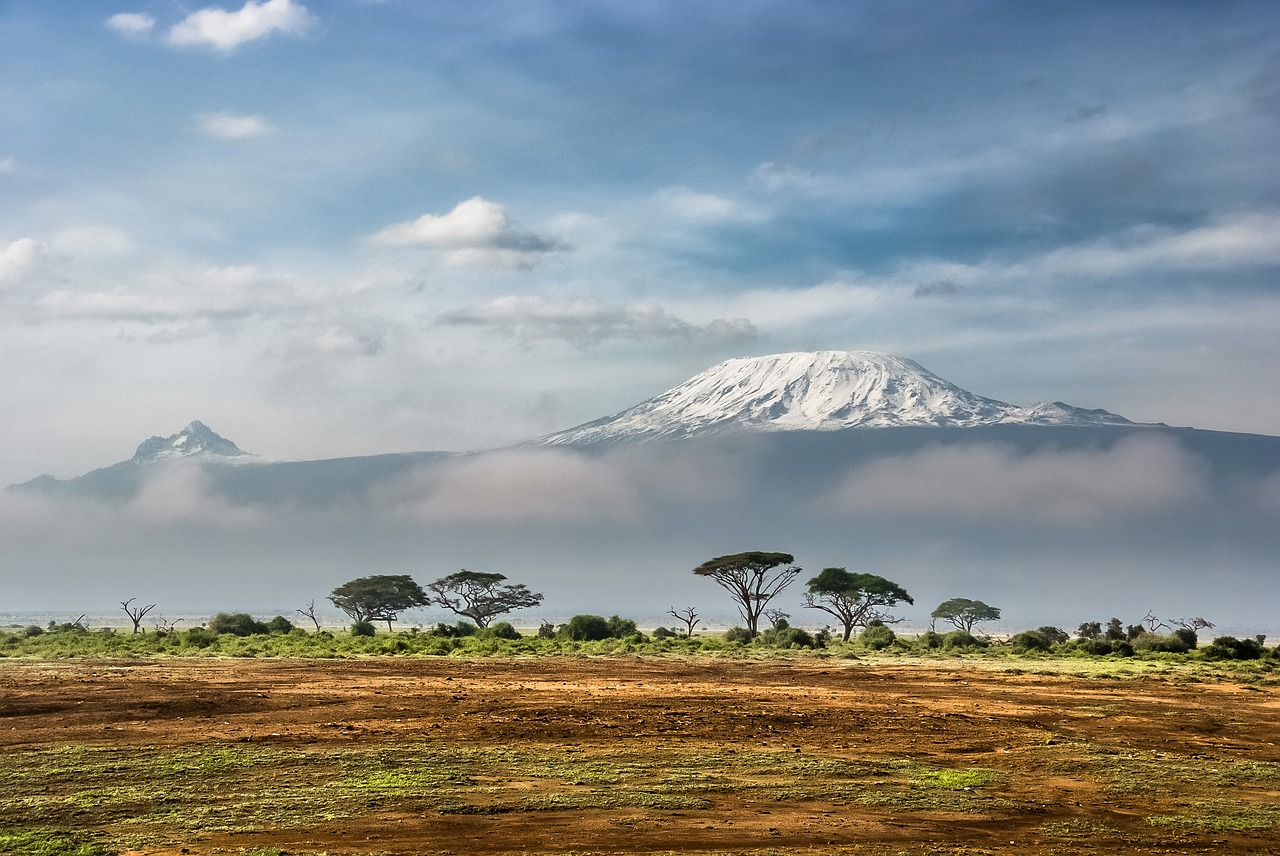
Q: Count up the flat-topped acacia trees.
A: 5